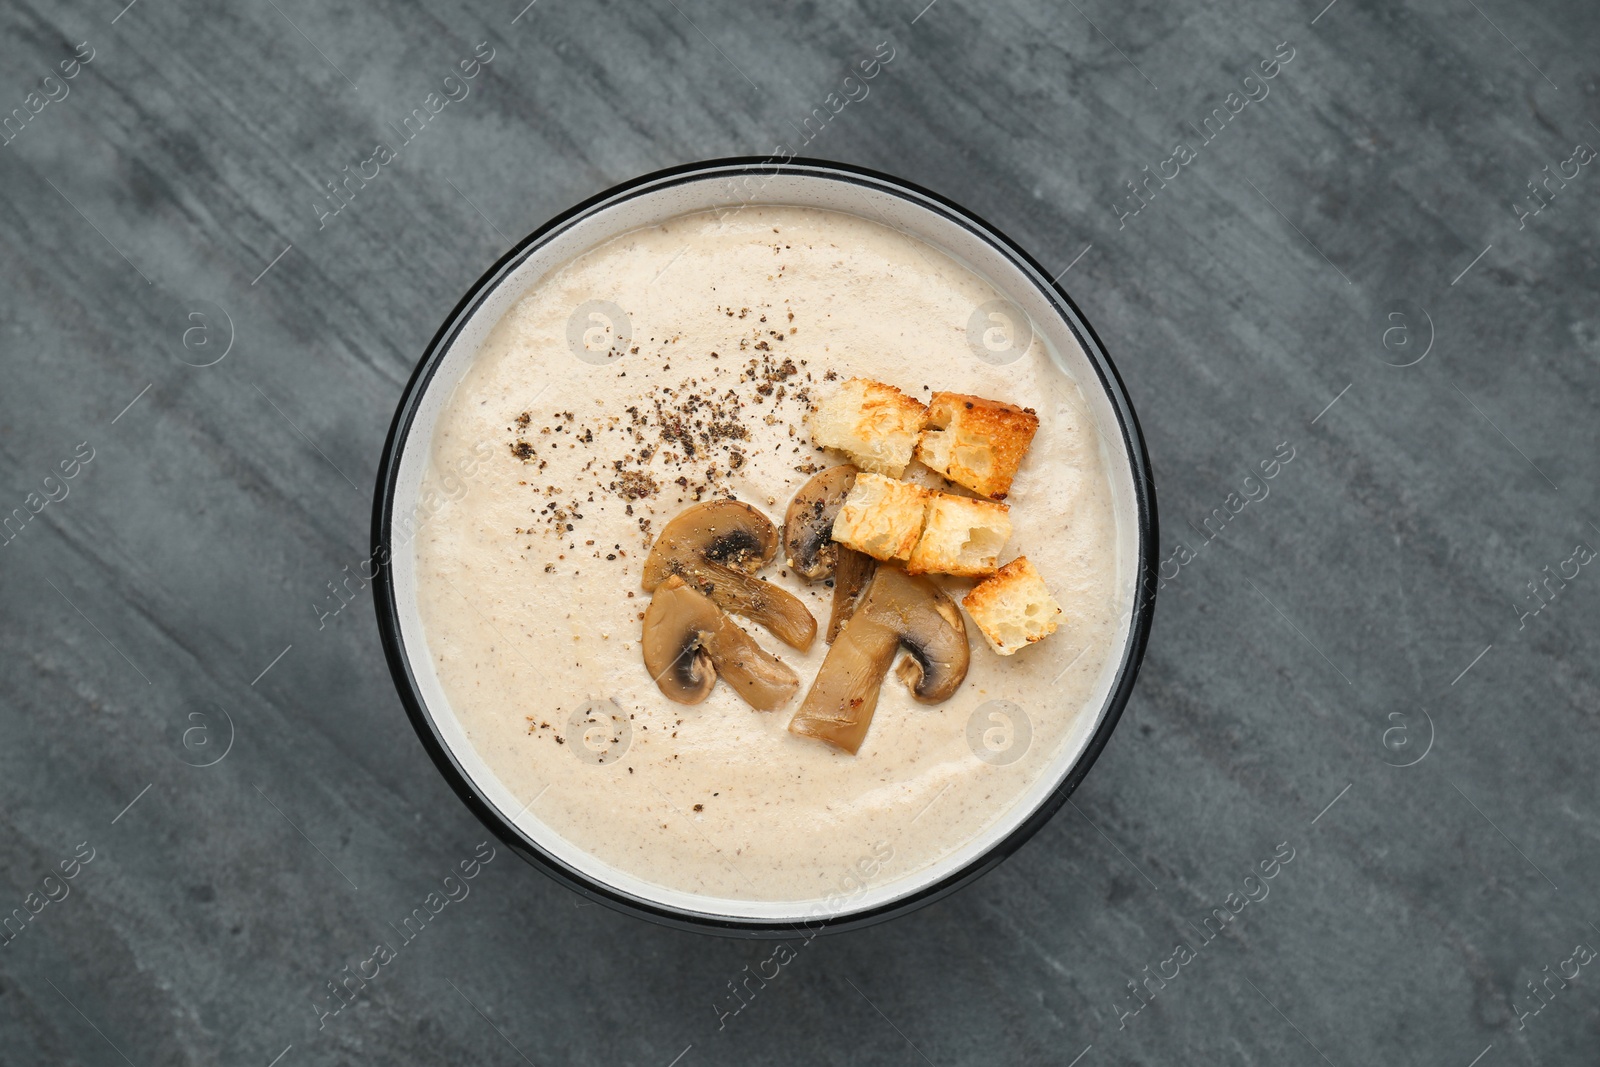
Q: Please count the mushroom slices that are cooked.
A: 4